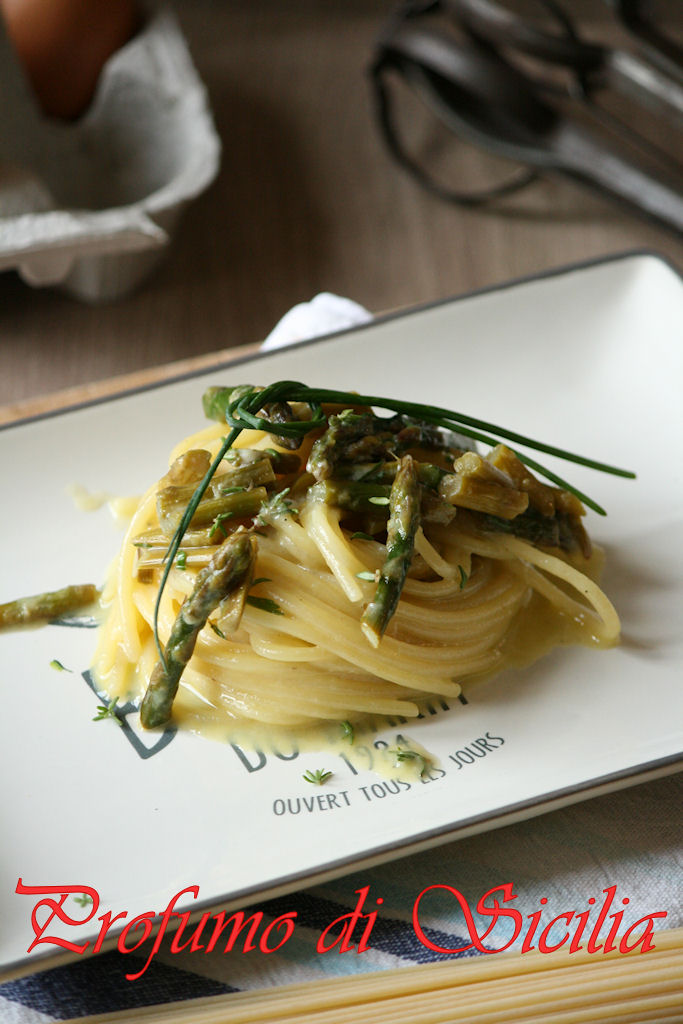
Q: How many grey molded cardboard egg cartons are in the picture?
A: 1